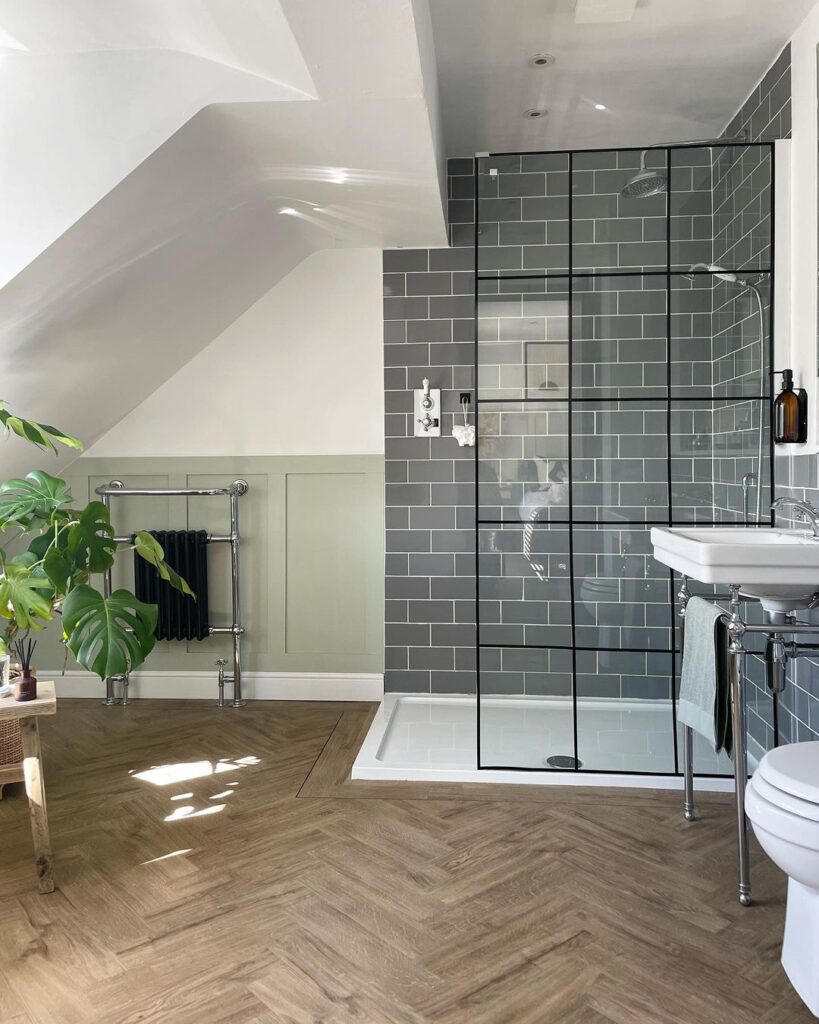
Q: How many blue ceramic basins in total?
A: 0